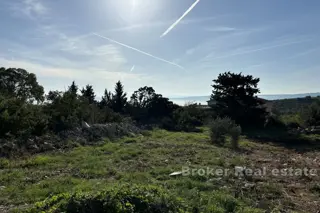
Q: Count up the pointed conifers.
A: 4